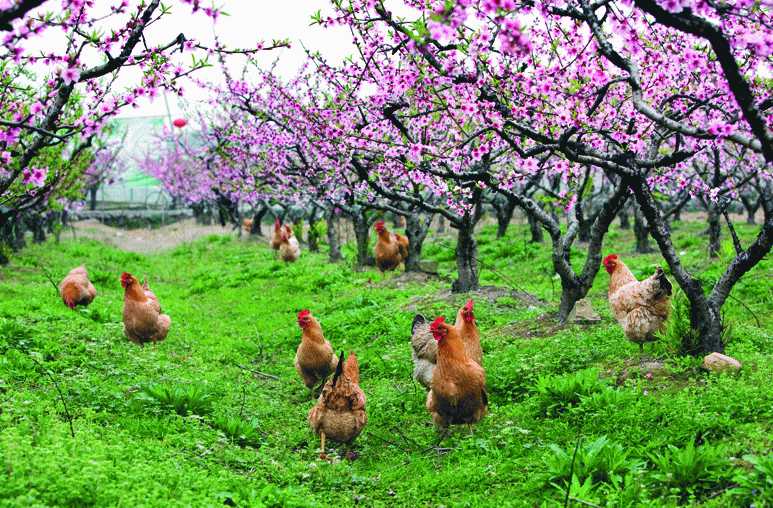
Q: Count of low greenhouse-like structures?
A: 1